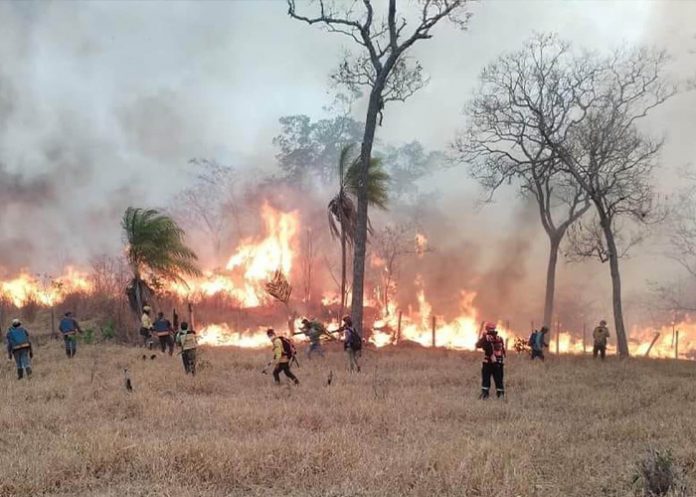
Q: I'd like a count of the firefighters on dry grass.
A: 11